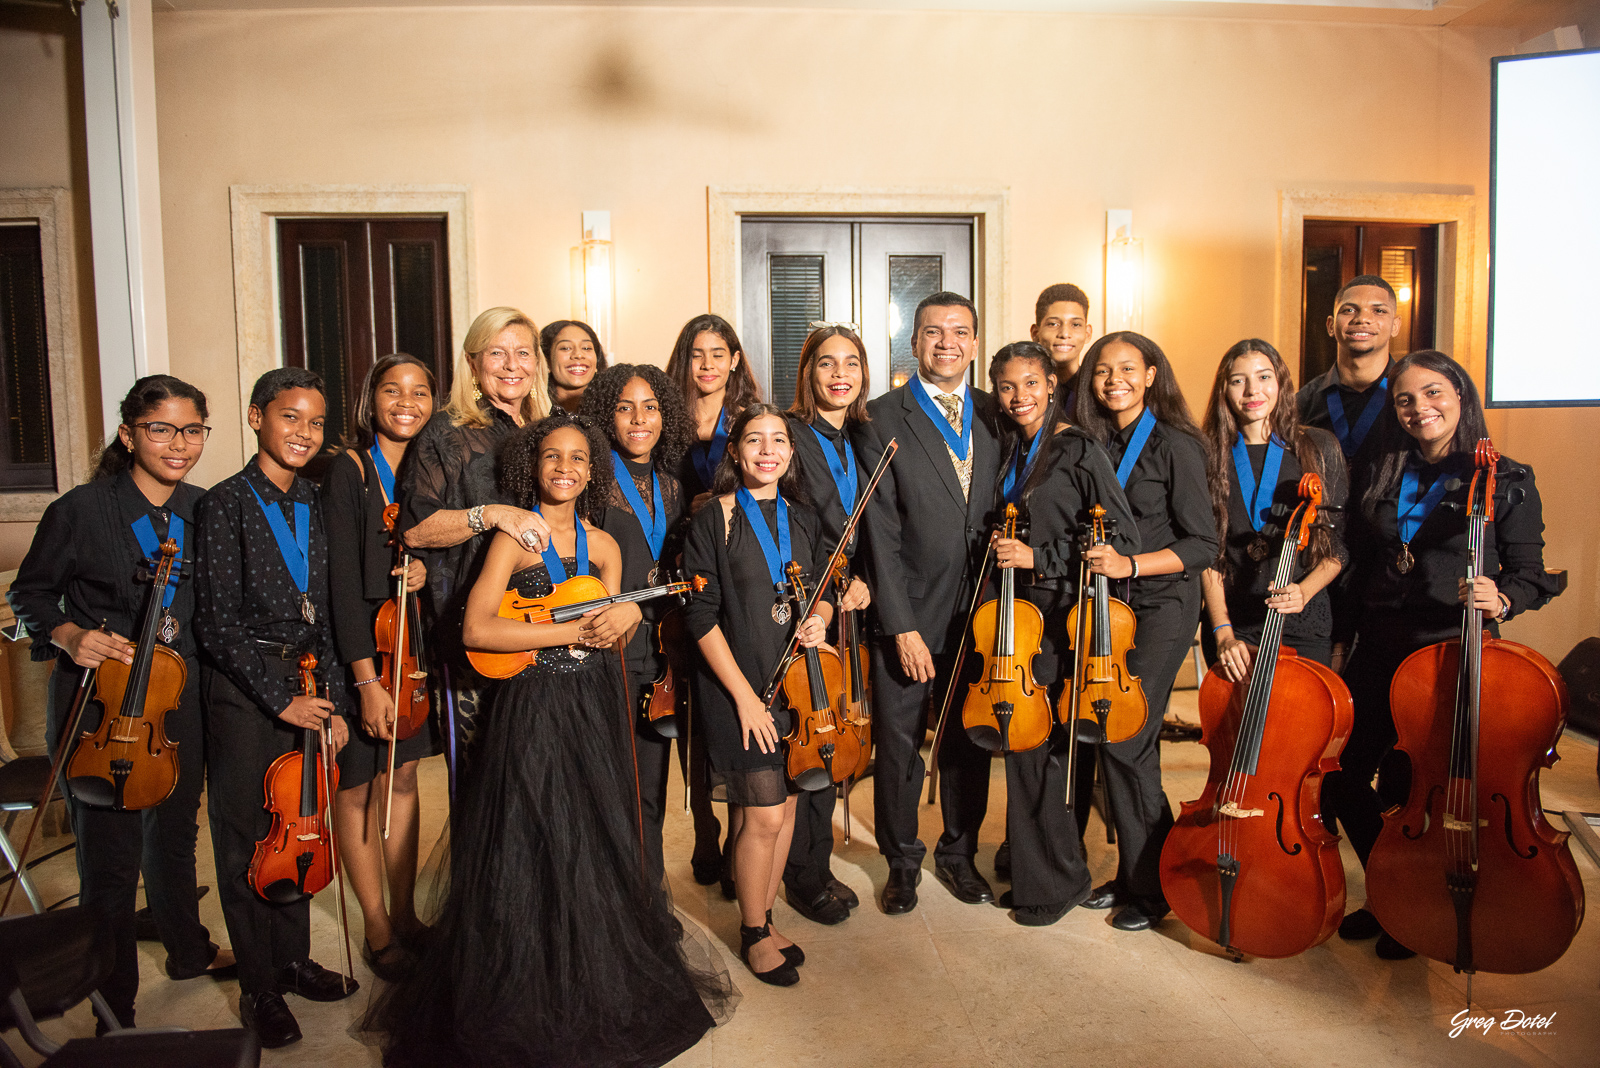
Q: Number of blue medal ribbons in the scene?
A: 14